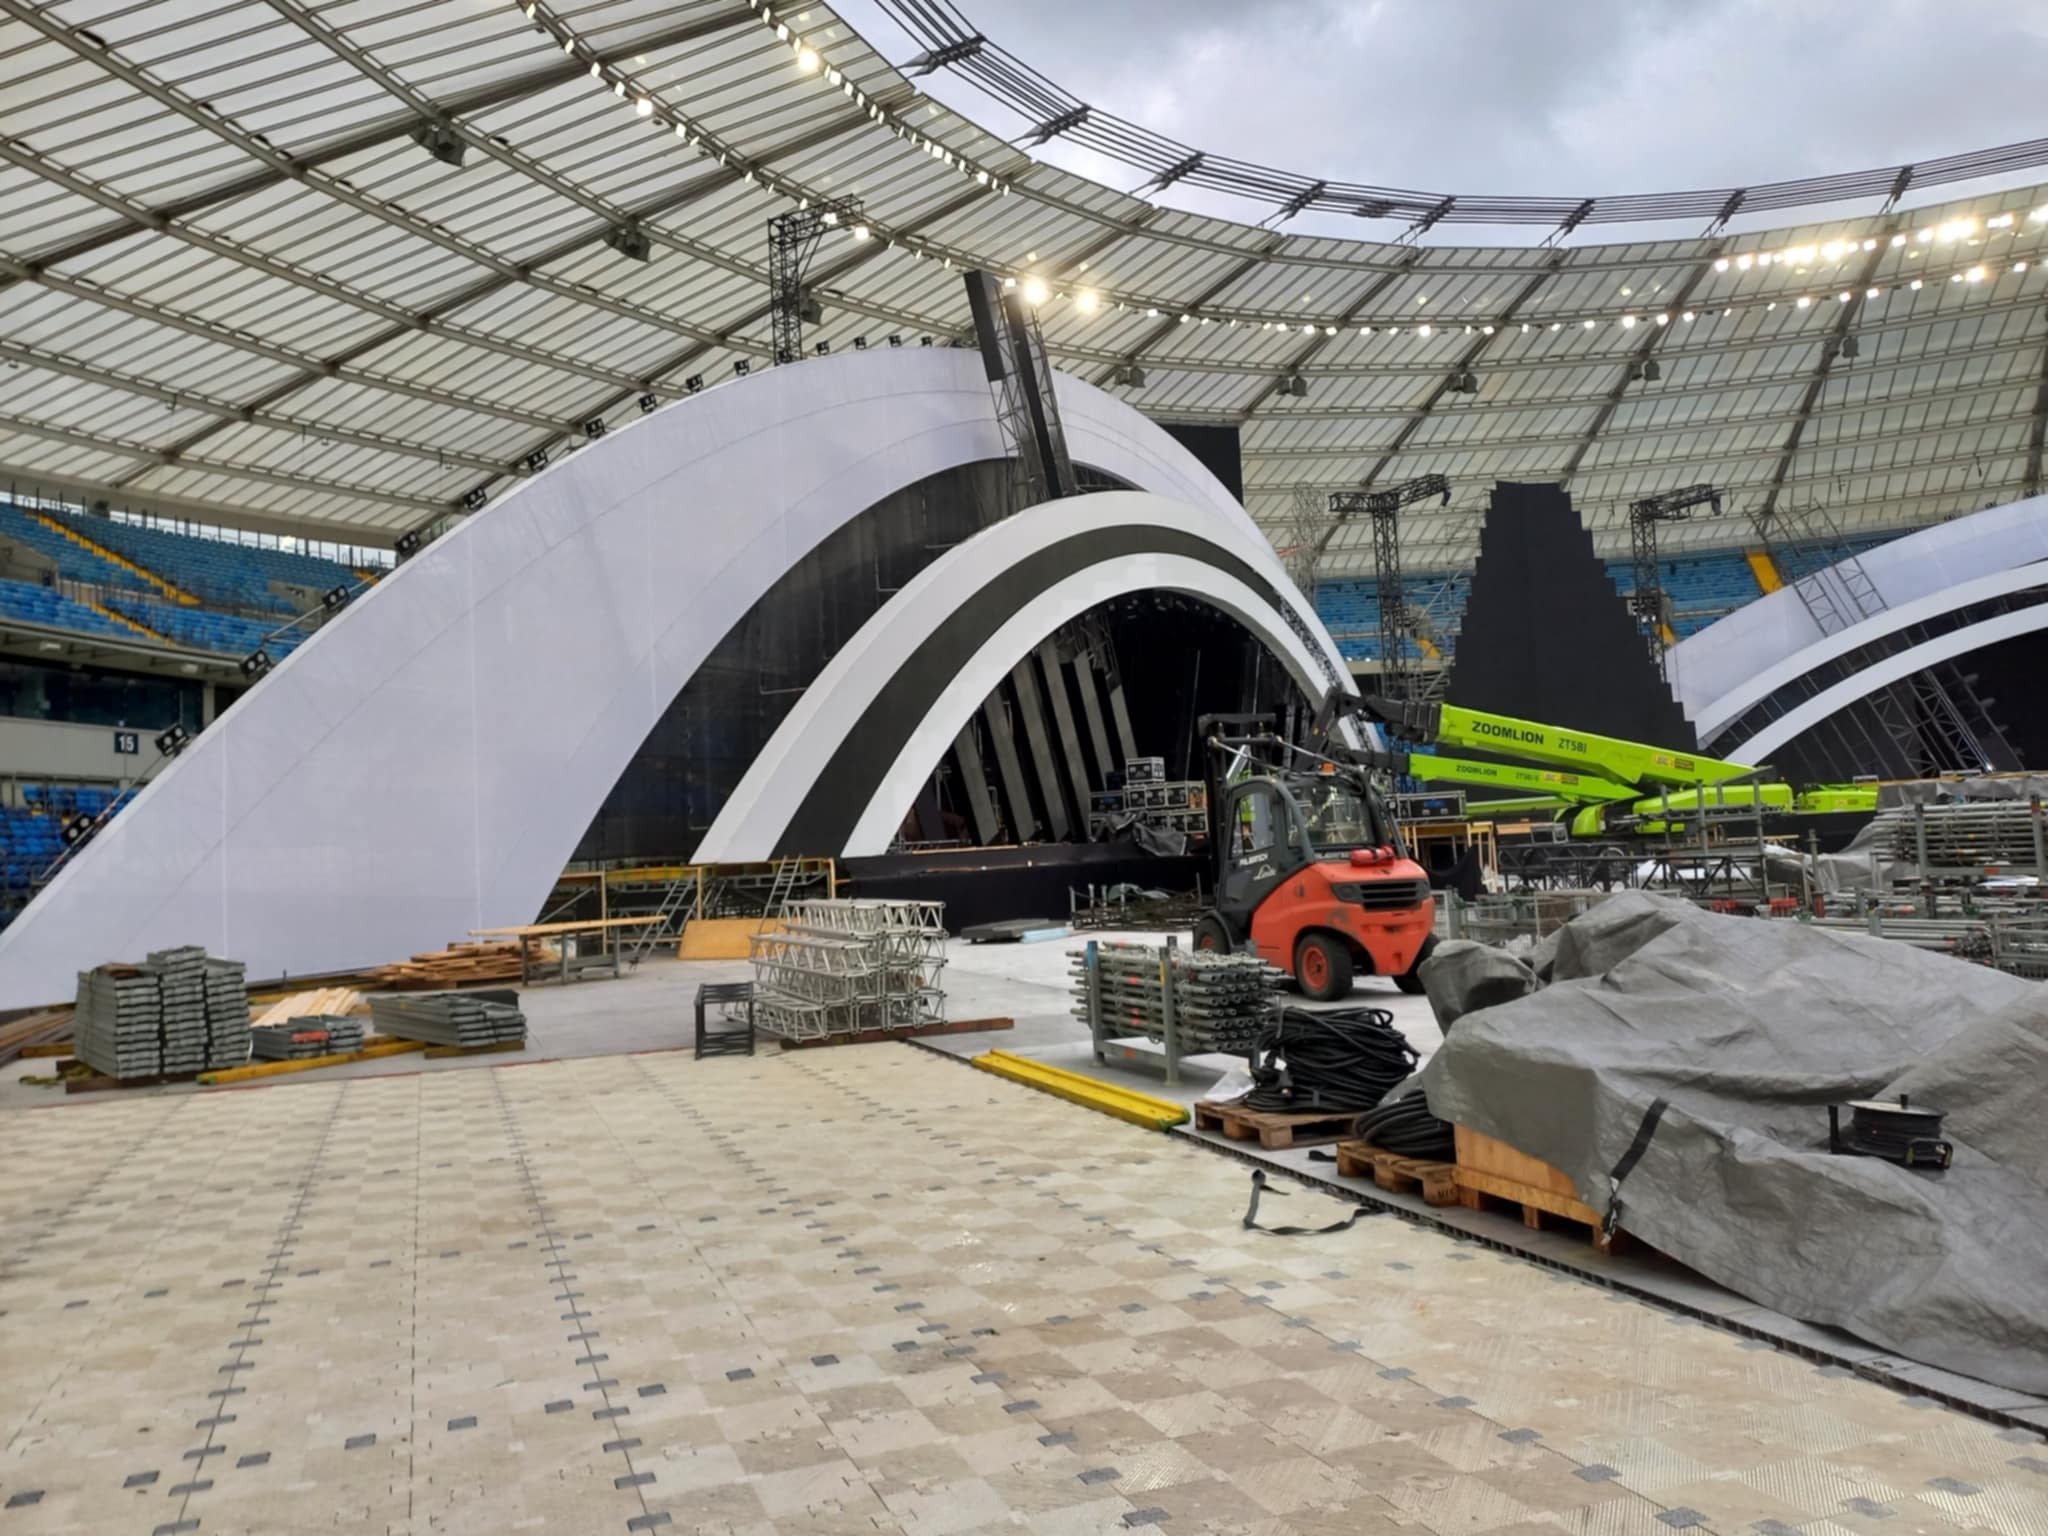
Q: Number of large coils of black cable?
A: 2